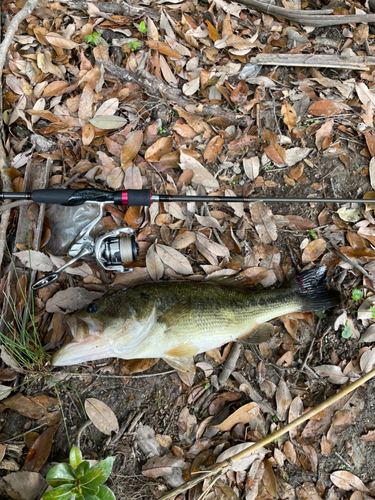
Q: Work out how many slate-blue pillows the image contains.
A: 0